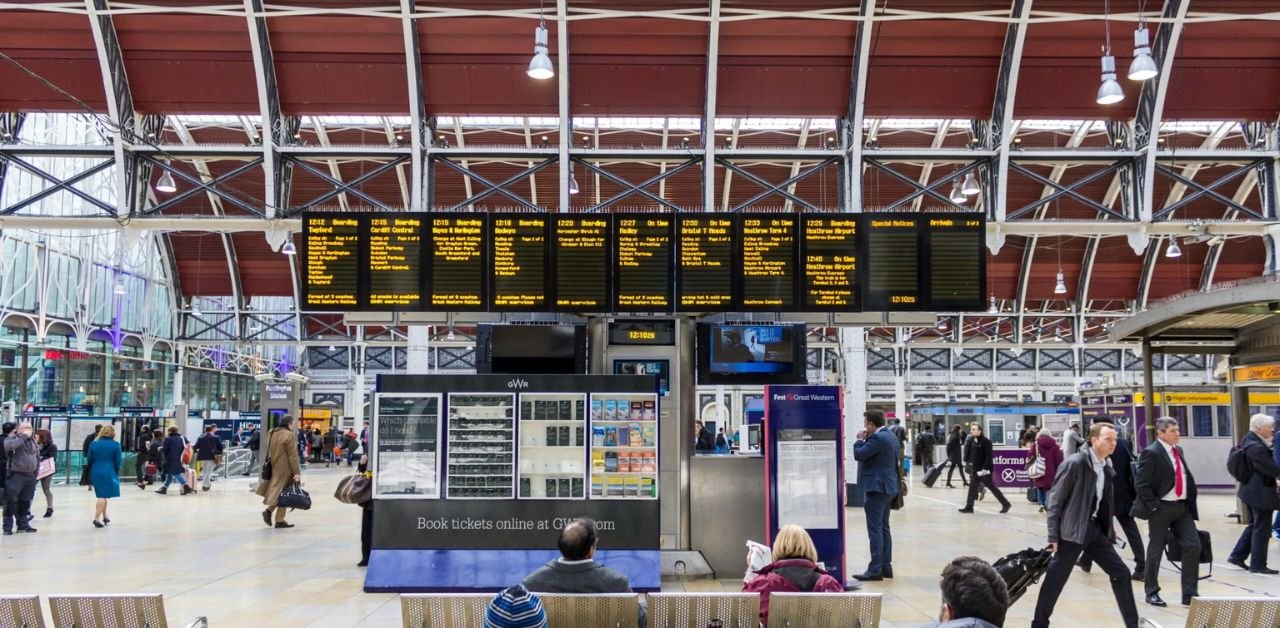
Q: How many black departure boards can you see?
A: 11